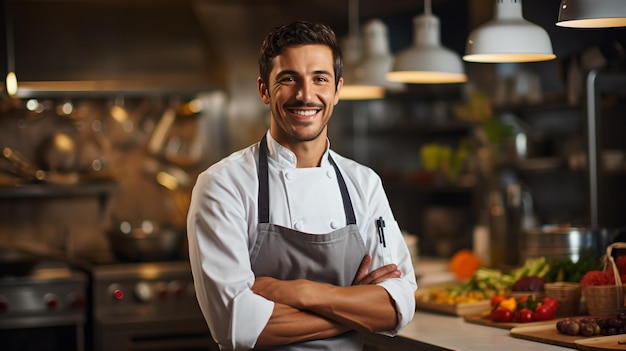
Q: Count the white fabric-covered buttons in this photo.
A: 4